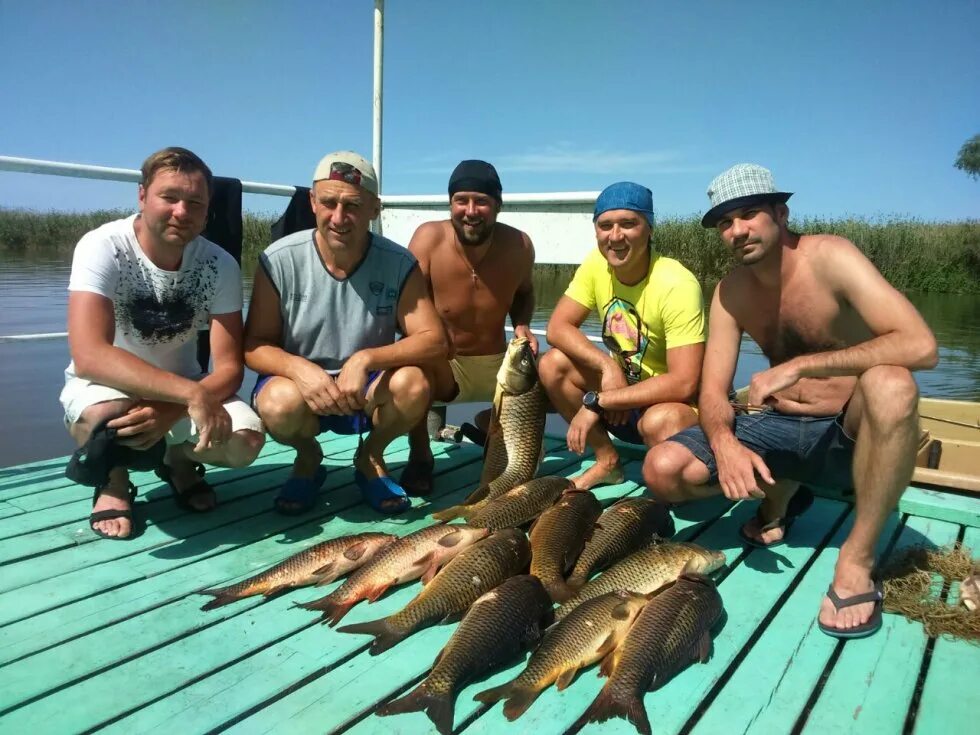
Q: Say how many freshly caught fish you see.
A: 11